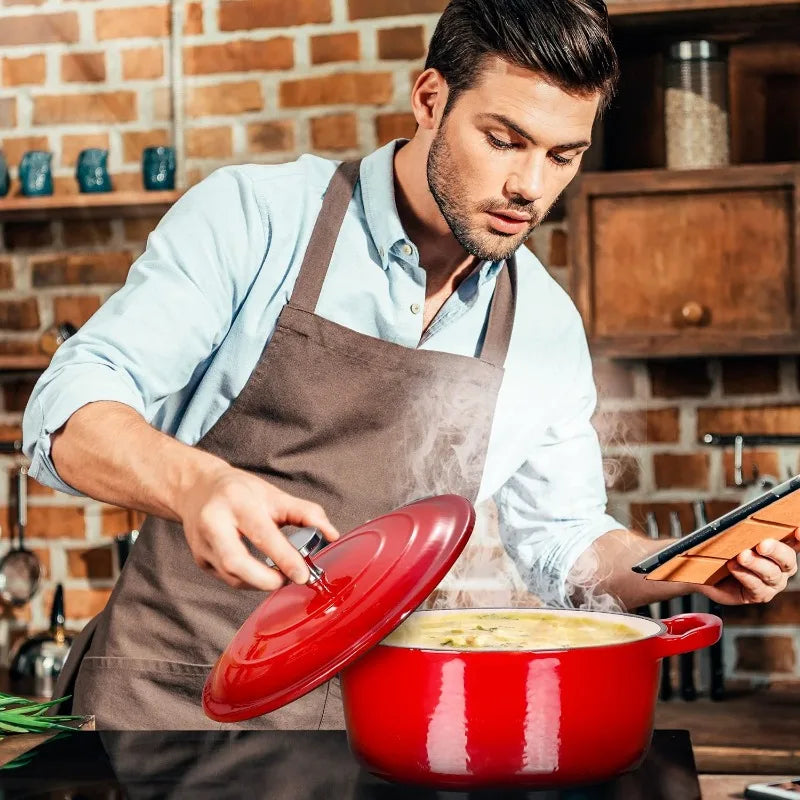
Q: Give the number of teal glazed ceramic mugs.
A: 4